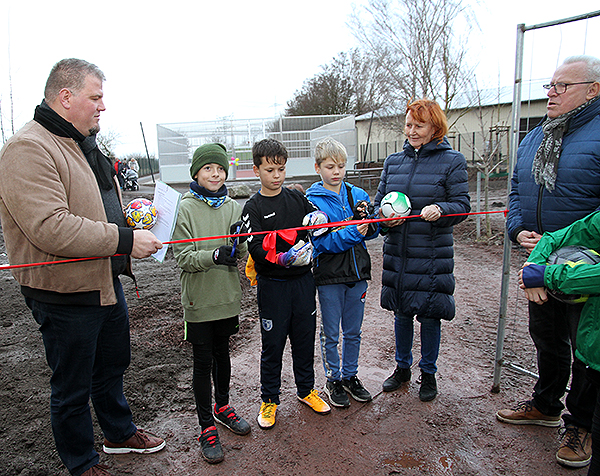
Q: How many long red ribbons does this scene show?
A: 1